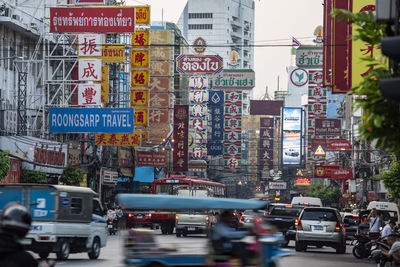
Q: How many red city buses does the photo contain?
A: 1